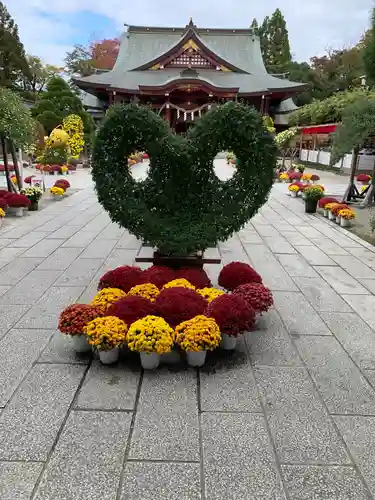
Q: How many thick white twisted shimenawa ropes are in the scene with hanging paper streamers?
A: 1